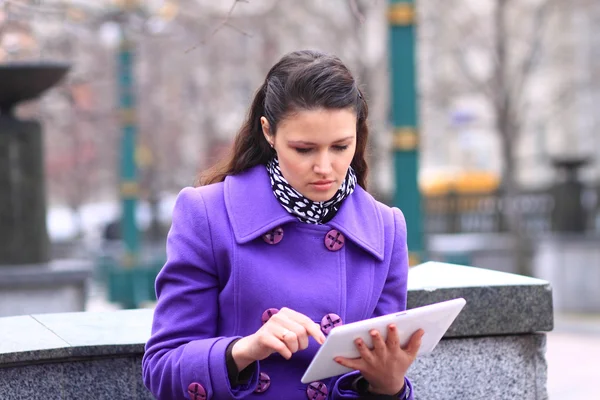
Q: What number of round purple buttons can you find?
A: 7